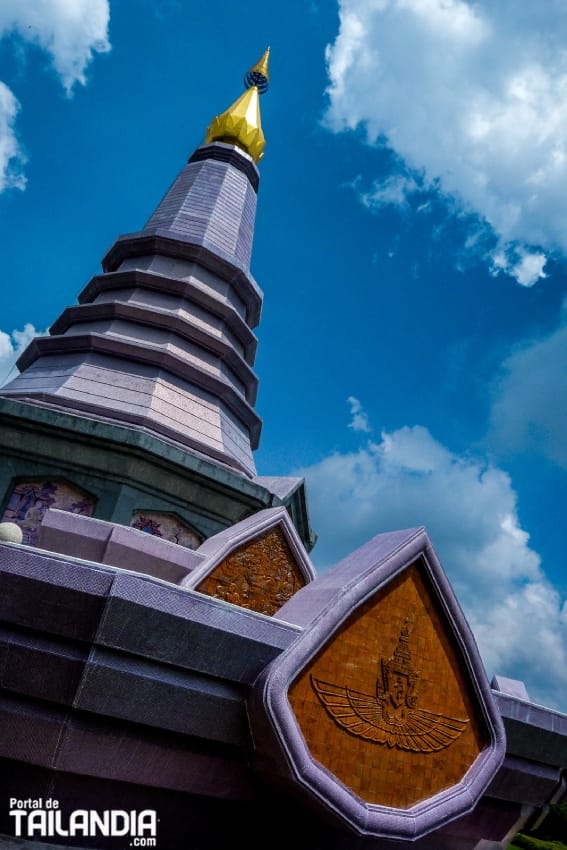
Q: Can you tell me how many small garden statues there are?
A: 0